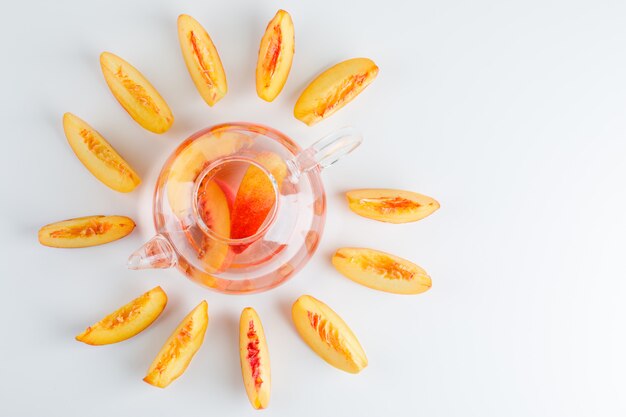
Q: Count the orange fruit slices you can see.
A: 12